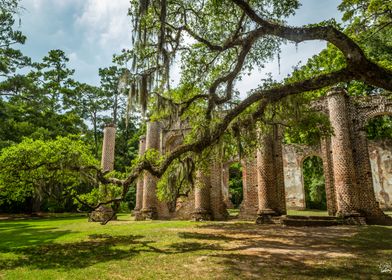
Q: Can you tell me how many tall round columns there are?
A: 6